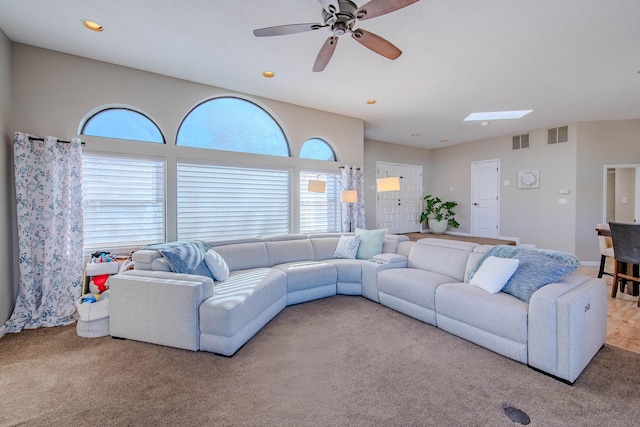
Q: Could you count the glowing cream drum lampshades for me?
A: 3